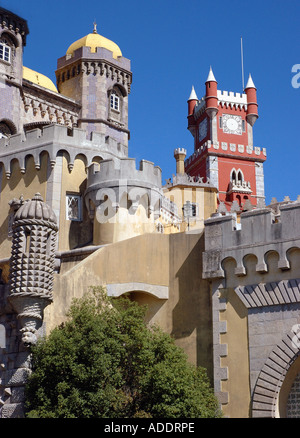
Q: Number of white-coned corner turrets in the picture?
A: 3